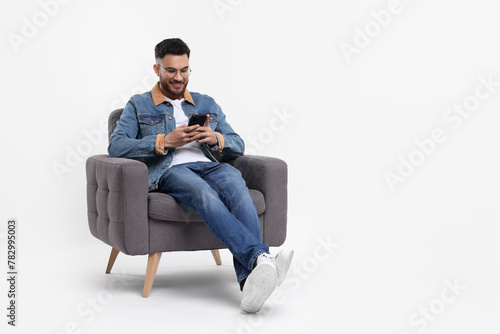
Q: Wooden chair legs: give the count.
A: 3